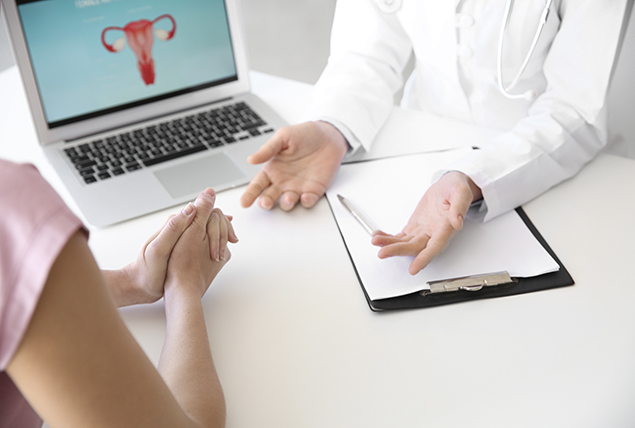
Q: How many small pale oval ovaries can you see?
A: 2